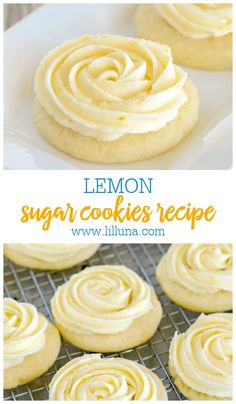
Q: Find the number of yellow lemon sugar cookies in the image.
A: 8